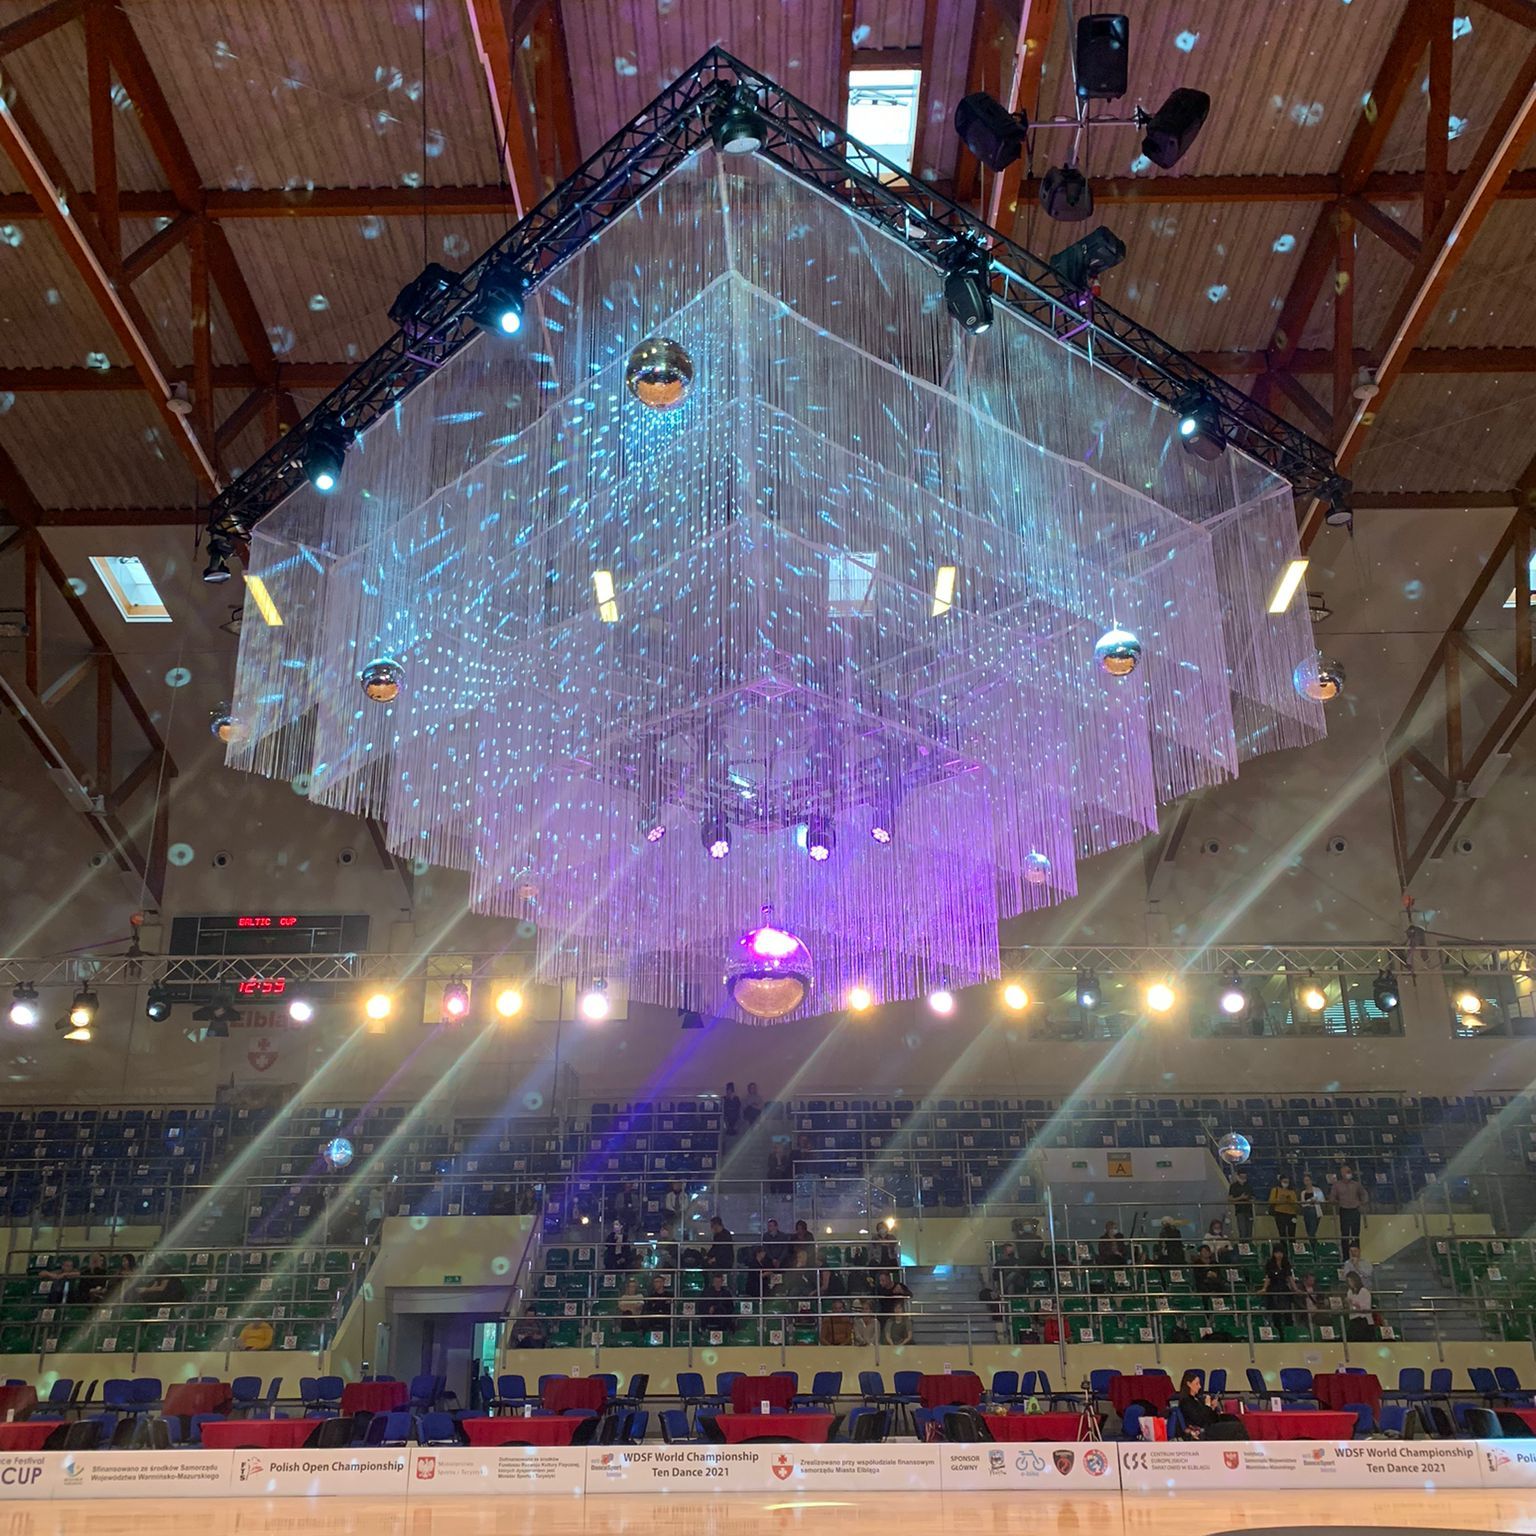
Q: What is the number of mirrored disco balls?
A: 10